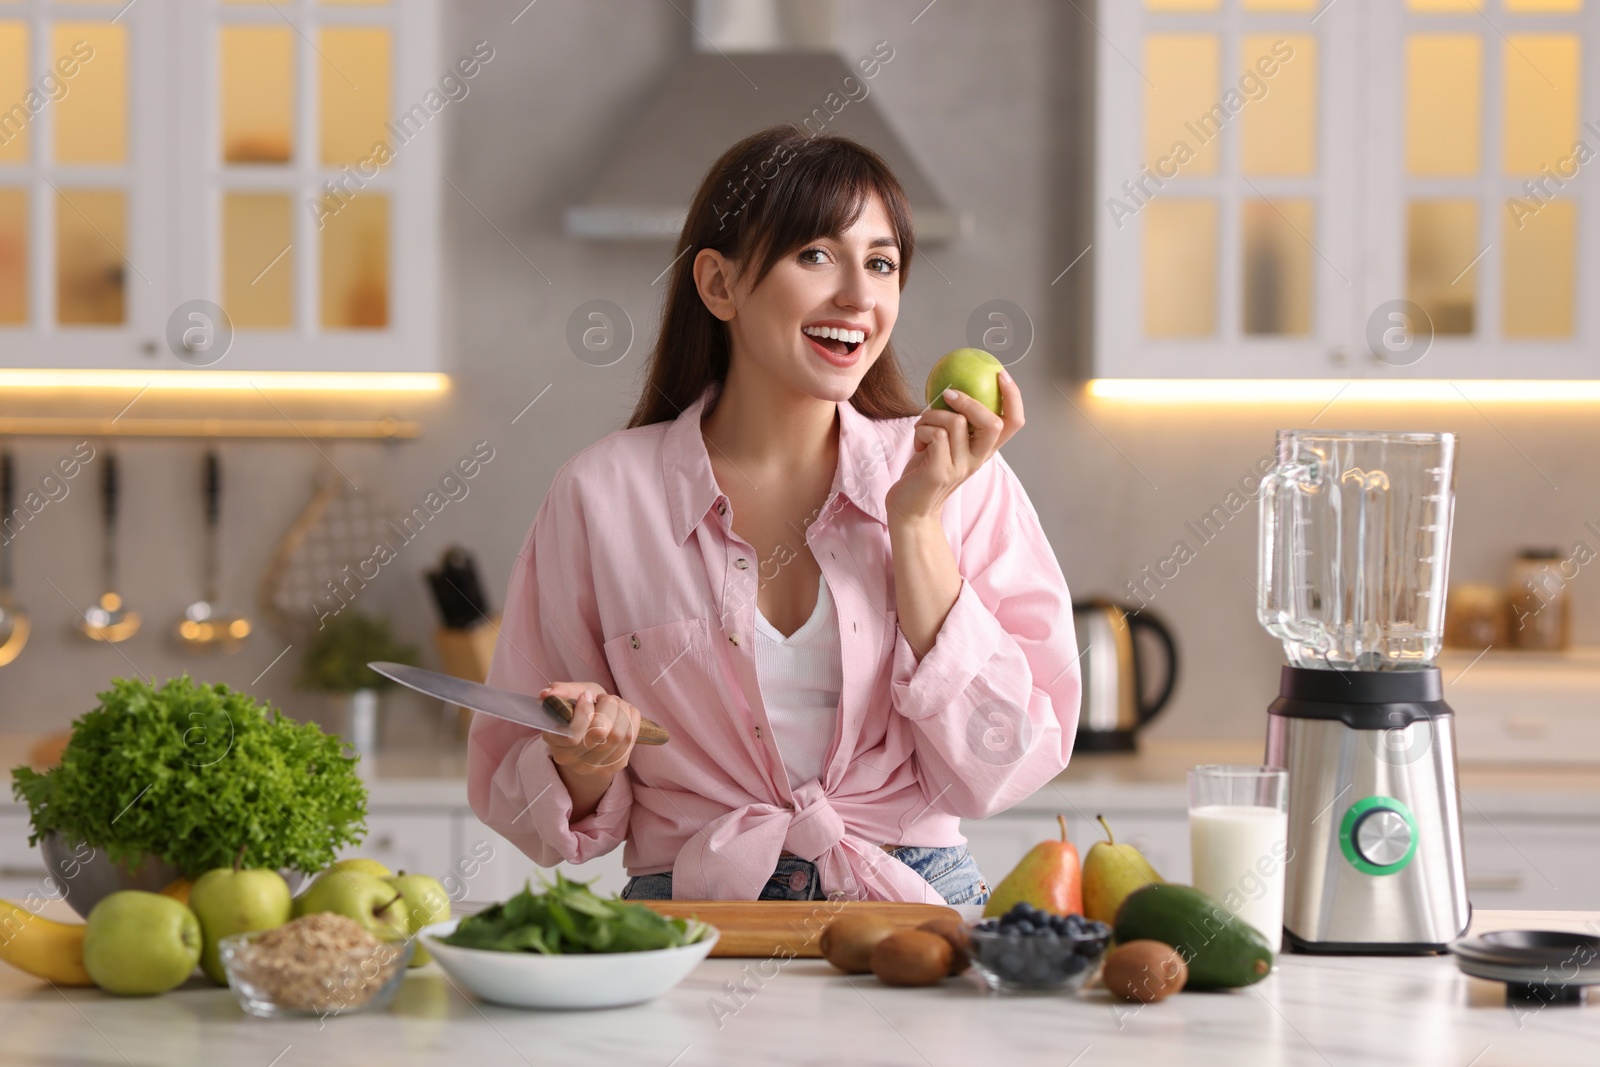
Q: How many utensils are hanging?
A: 3